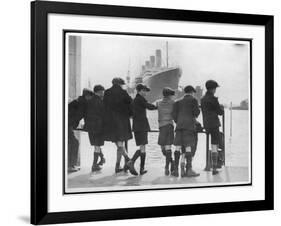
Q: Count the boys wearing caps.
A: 7